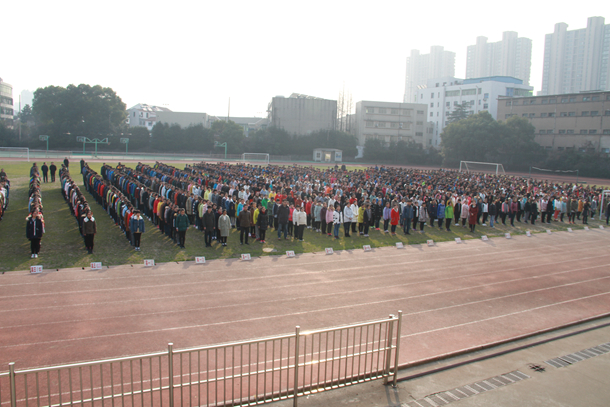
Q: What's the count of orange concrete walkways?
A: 1